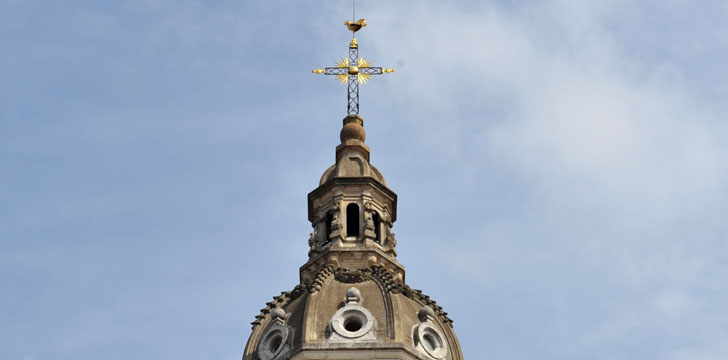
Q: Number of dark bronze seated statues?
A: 0